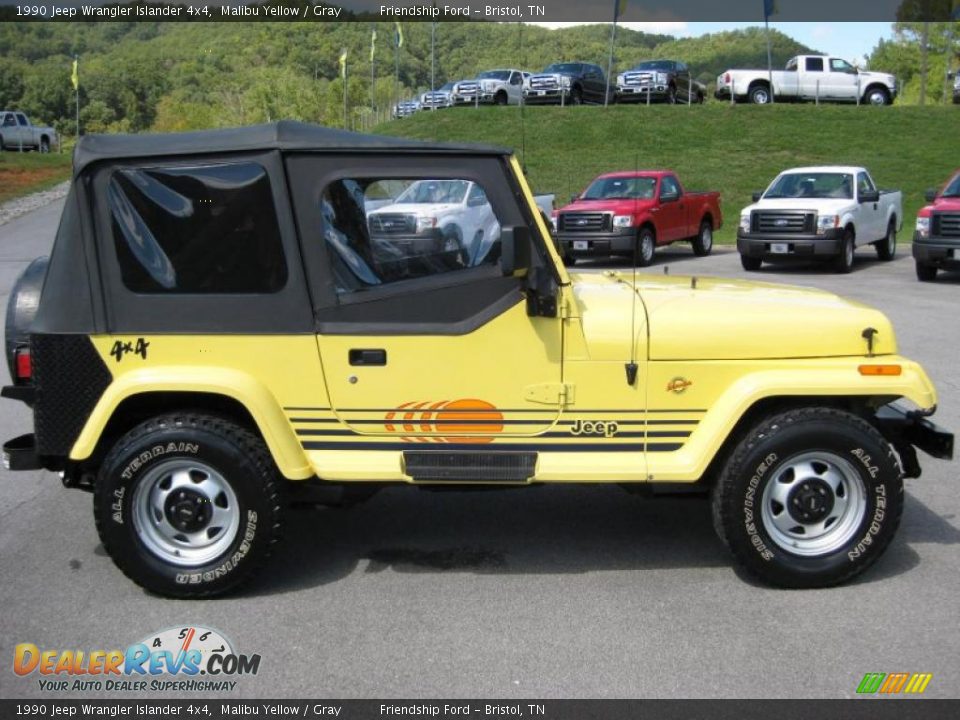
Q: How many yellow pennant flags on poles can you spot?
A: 4